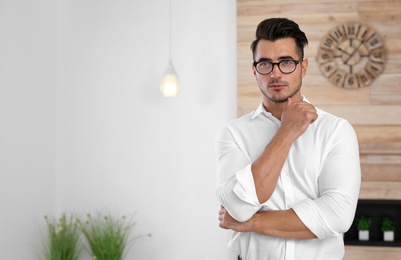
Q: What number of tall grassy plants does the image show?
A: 2